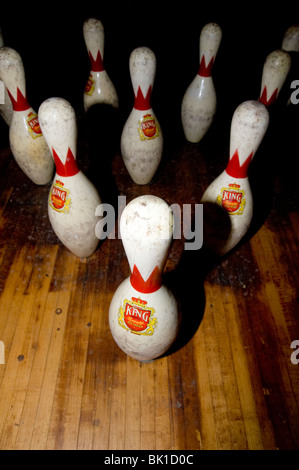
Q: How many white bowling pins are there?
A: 10